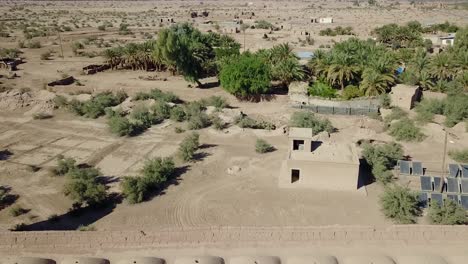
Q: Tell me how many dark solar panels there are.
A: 12